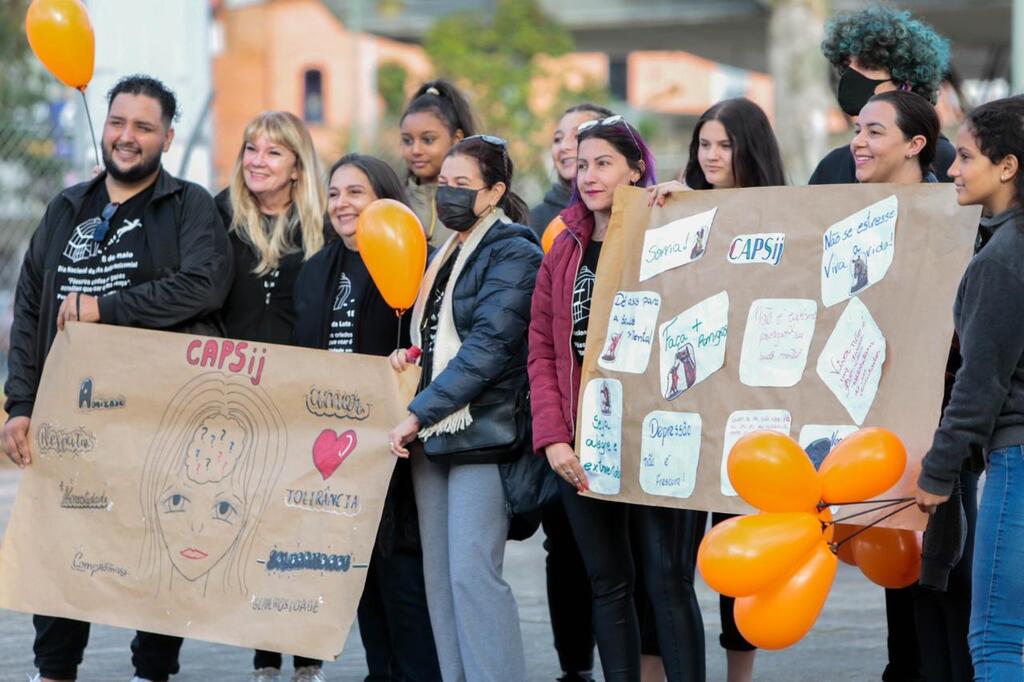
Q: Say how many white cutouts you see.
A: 11